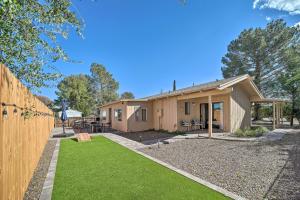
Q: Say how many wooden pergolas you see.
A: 1